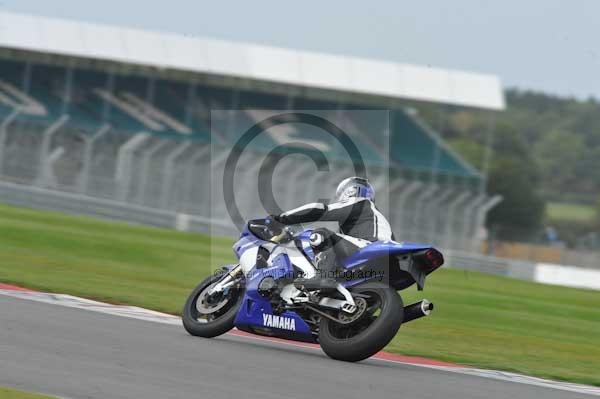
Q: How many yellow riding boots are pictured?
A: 0